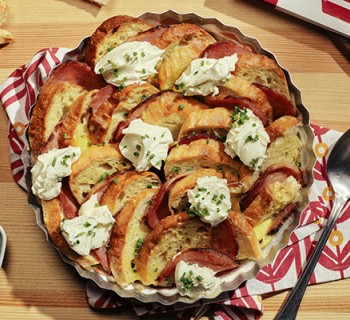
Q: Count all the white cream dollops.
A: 8